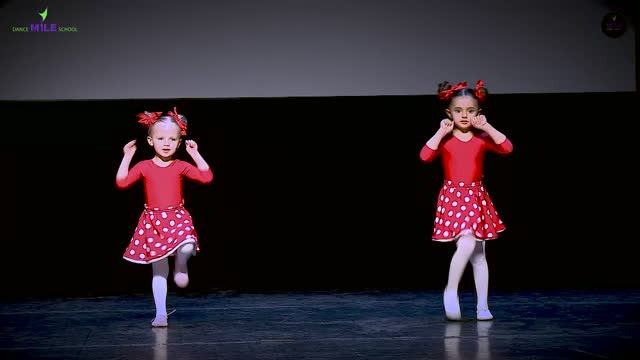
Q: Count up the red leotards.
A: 2